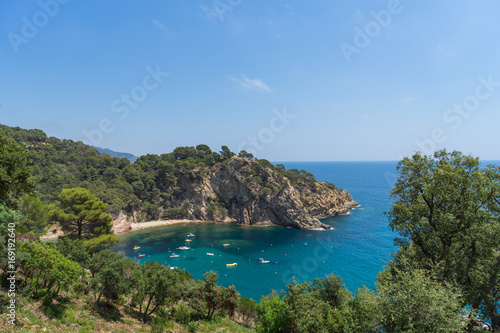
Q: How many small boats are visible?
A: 11